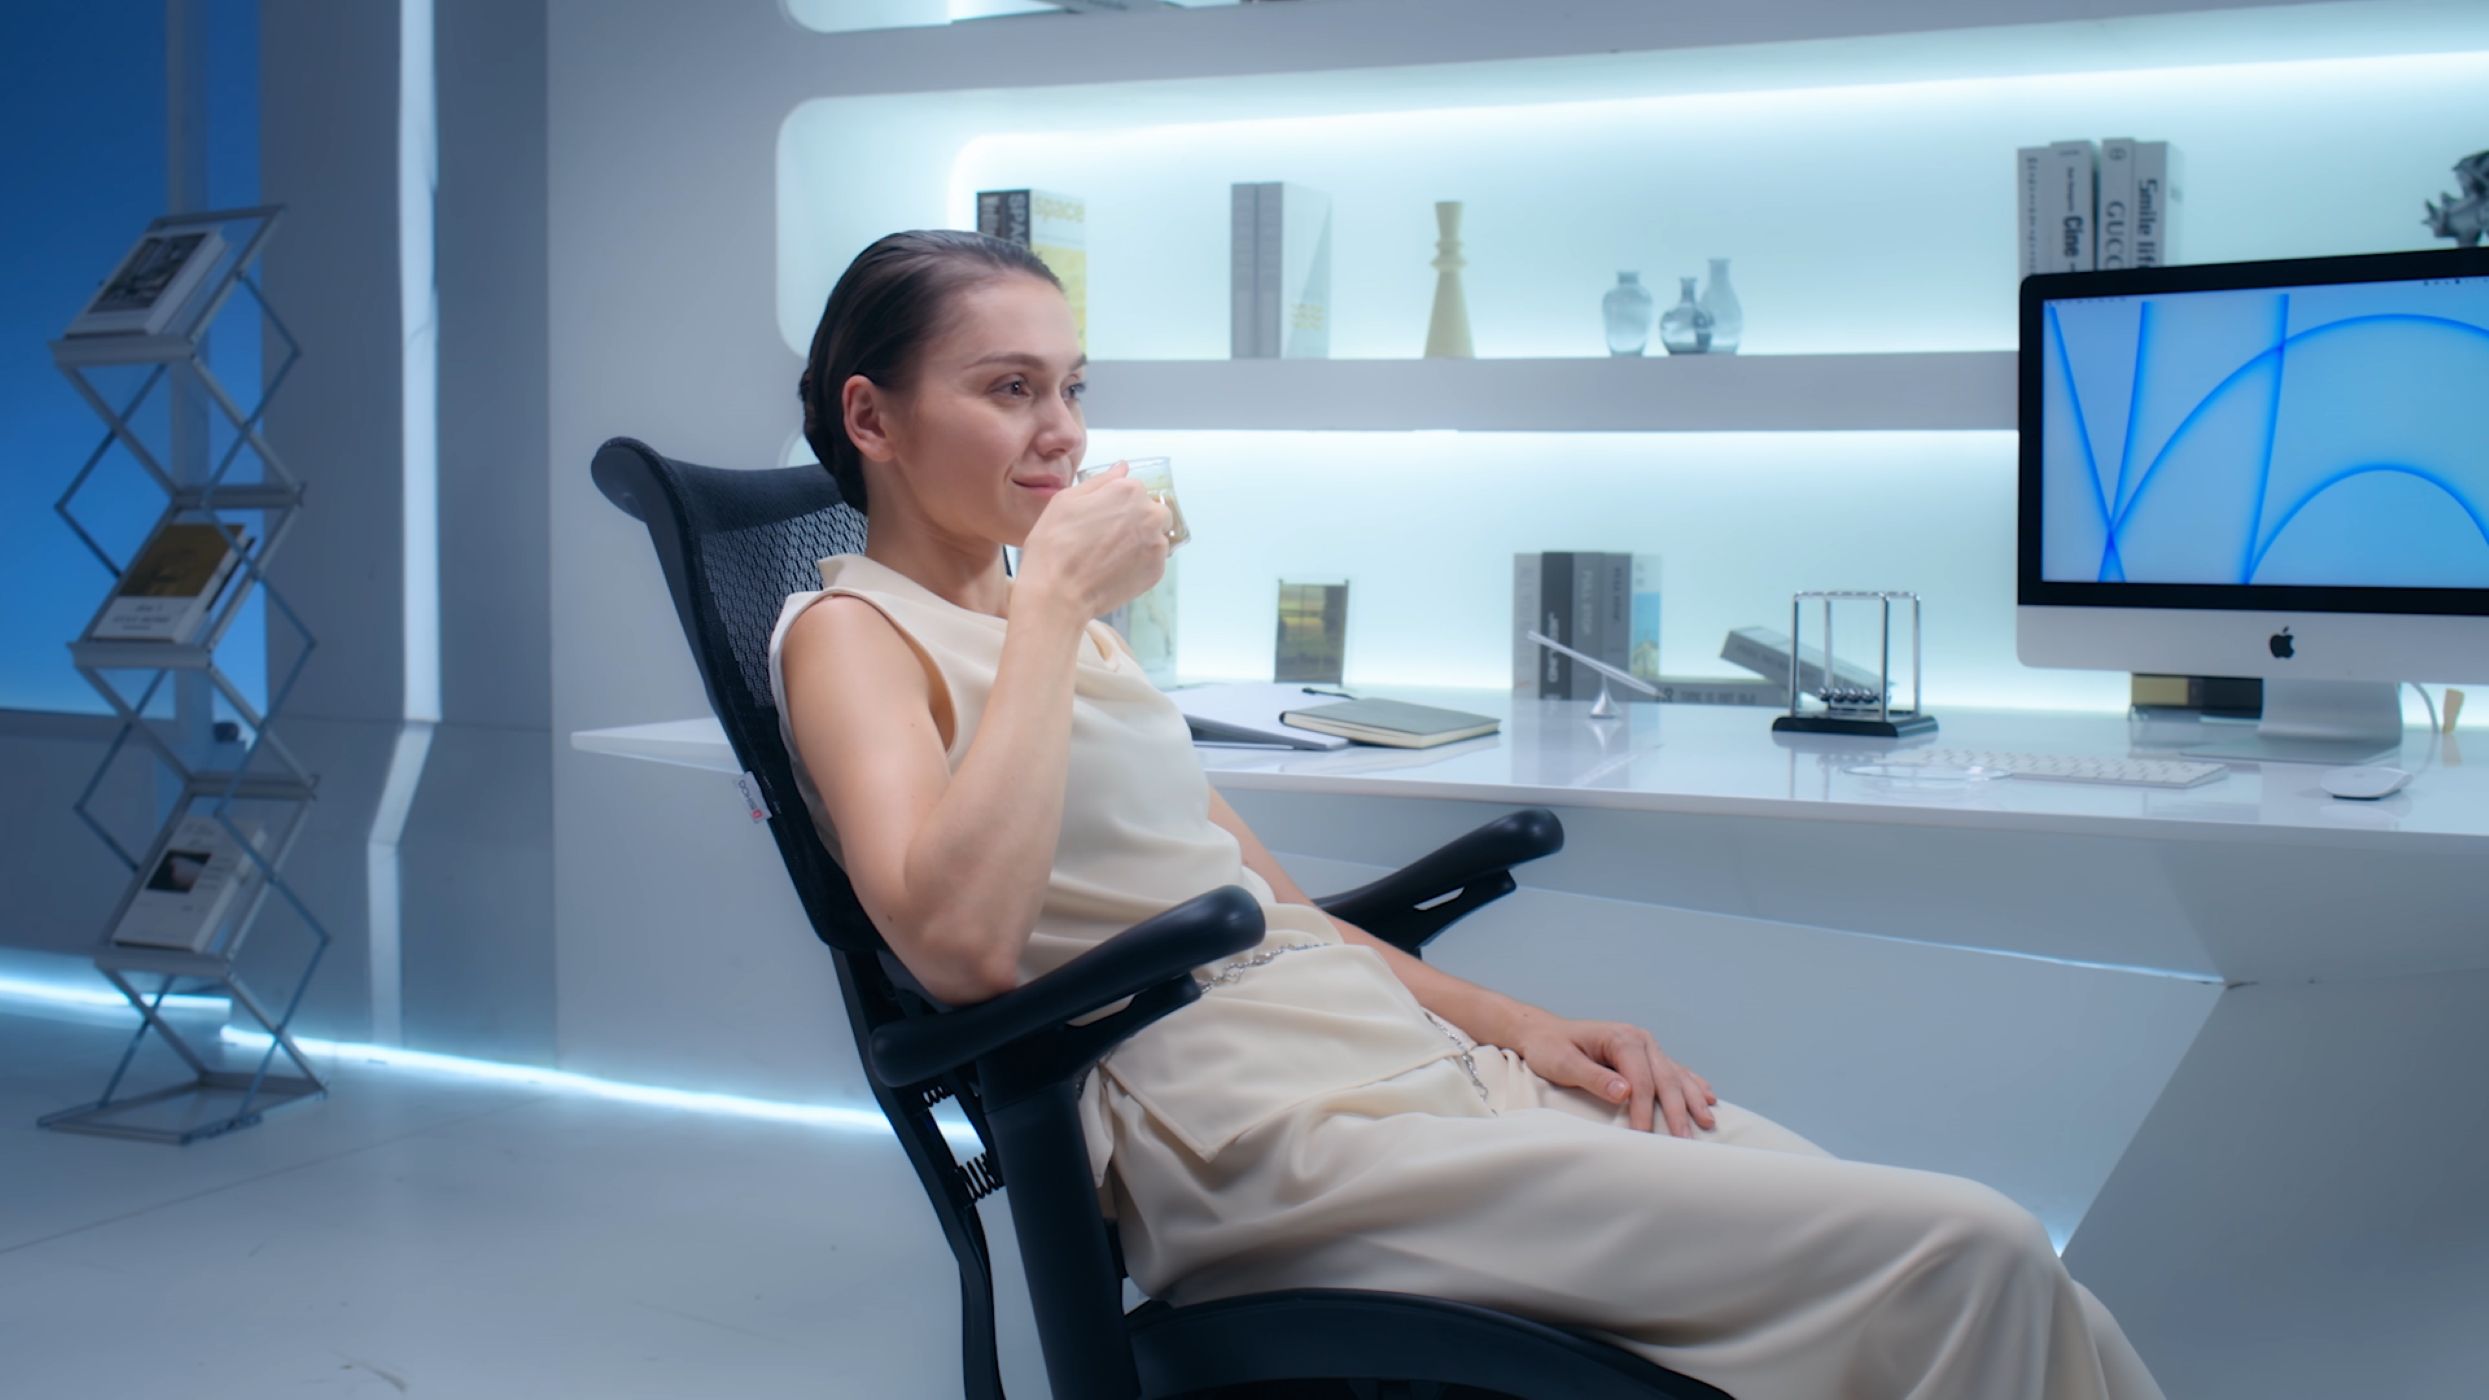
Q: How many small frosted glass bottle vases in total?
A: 3